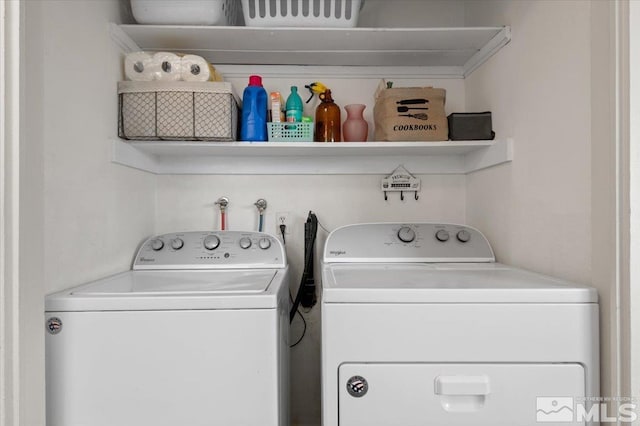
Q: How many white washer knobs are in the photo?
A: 5